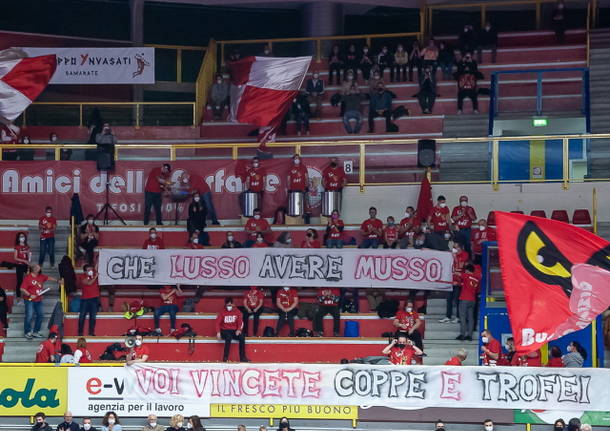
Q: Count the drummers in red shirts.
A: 3